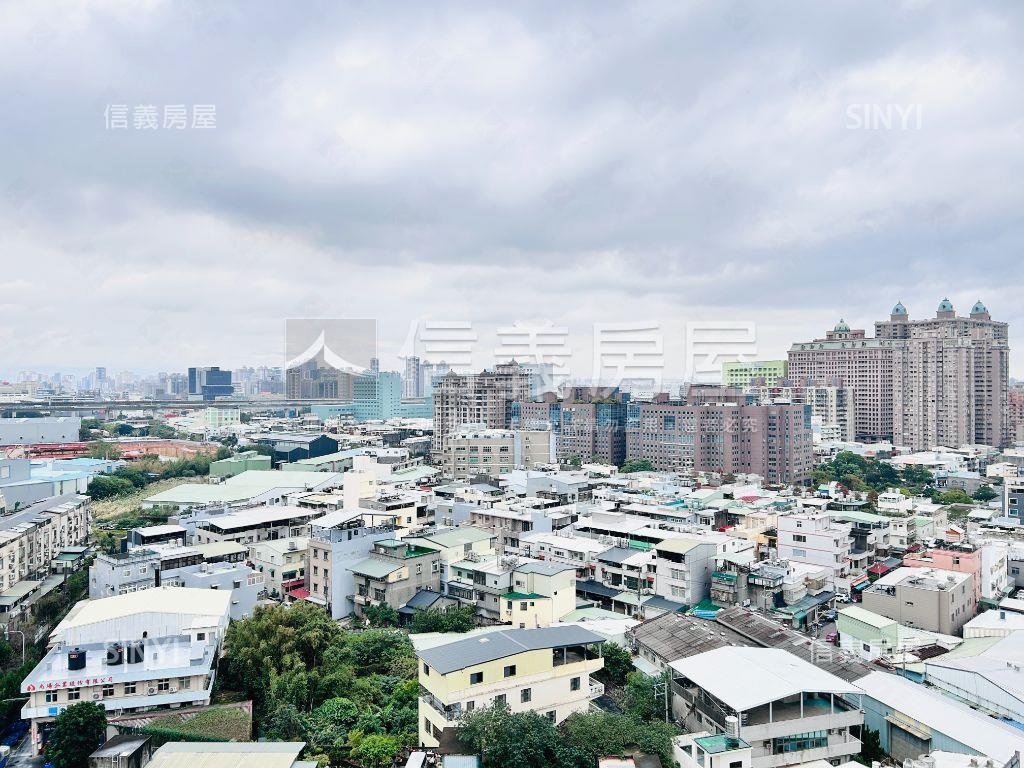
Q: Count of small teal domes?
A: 4